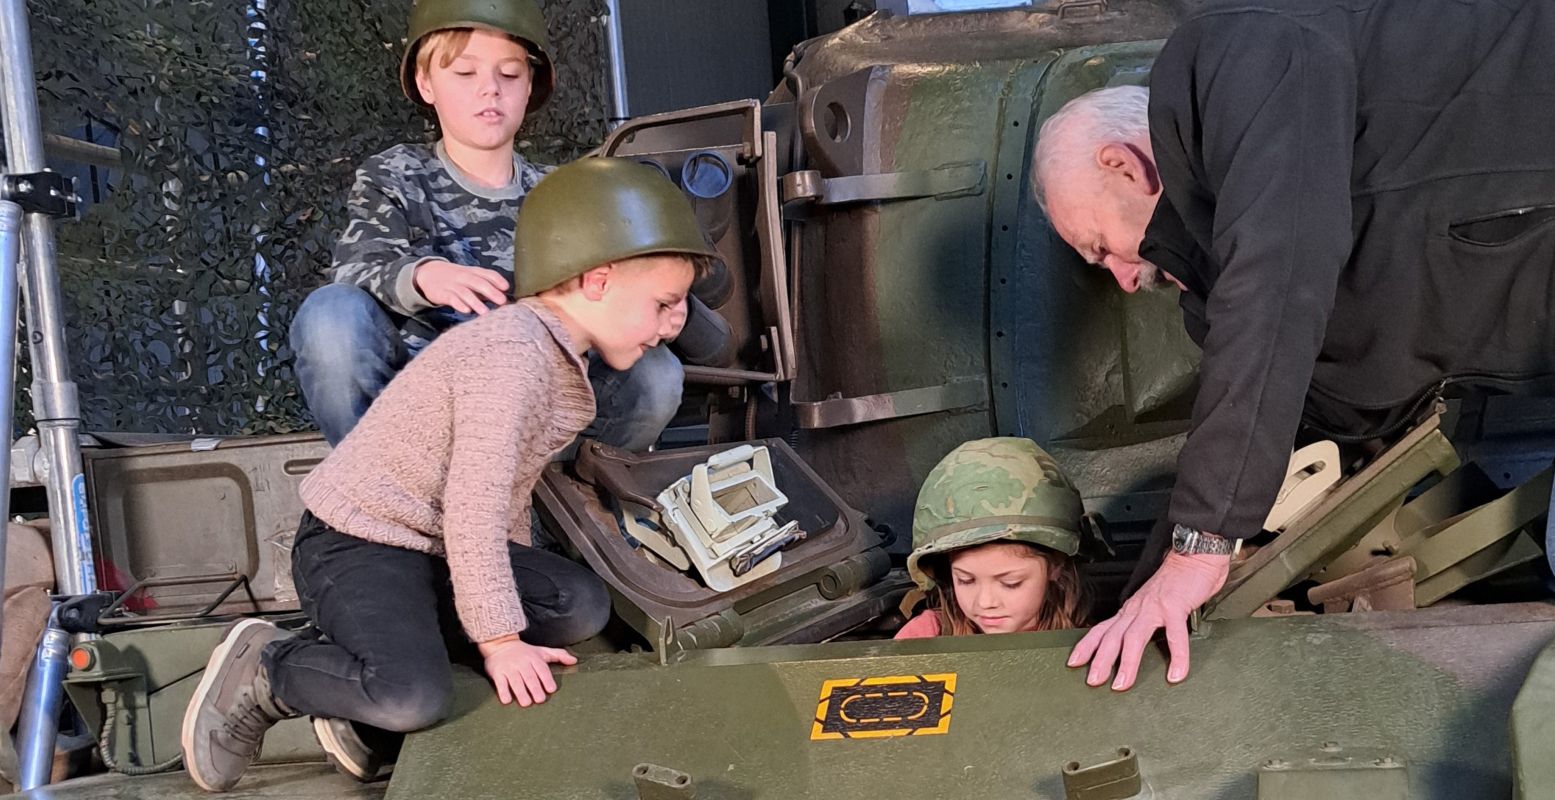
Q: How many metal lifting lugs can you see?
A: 1